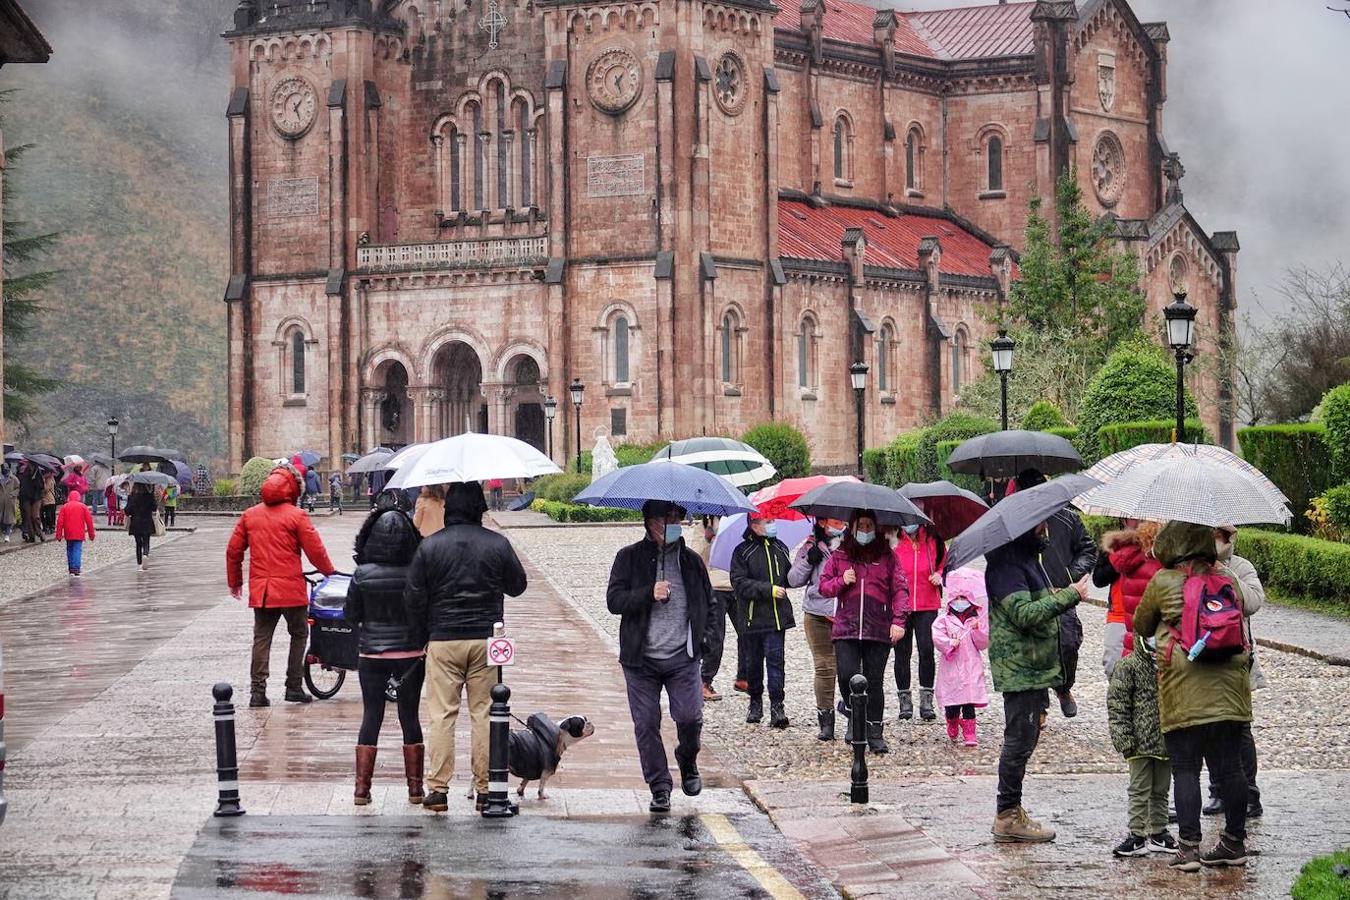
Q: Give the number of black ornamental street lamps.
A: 6